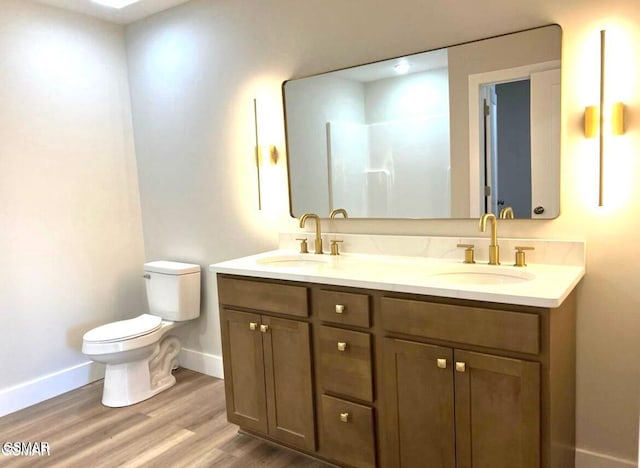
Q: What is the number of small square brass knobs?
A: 7